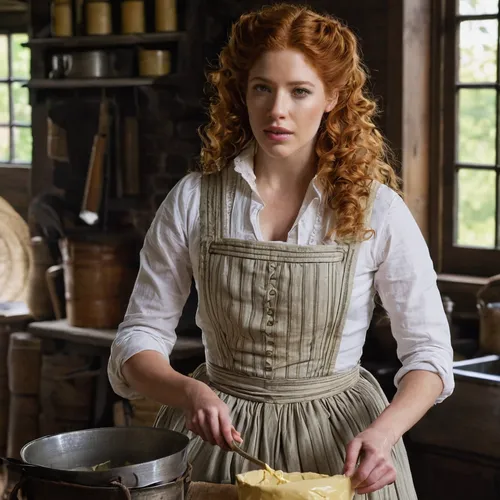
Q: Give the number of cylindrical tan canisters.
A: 5